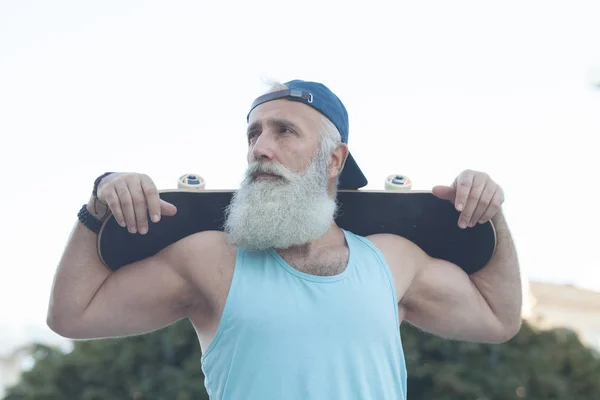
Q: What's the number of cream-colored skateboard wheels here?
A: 2